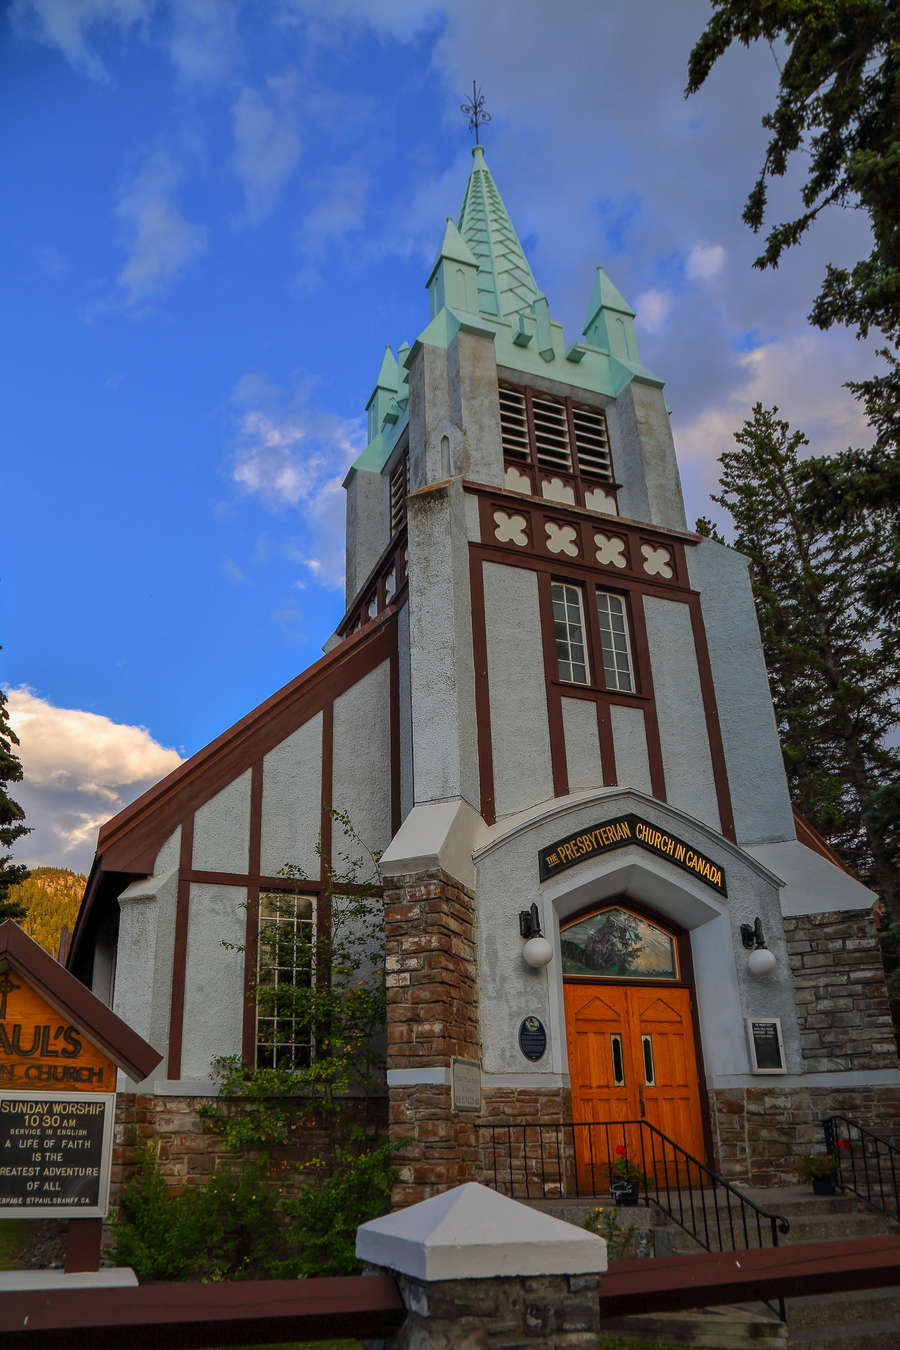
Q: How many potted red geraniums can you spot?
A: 2